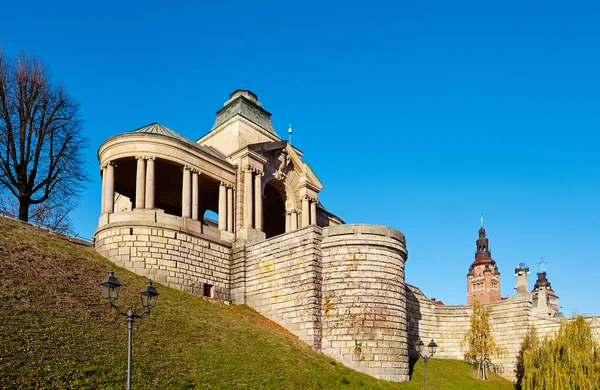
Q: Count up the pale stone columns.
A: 14